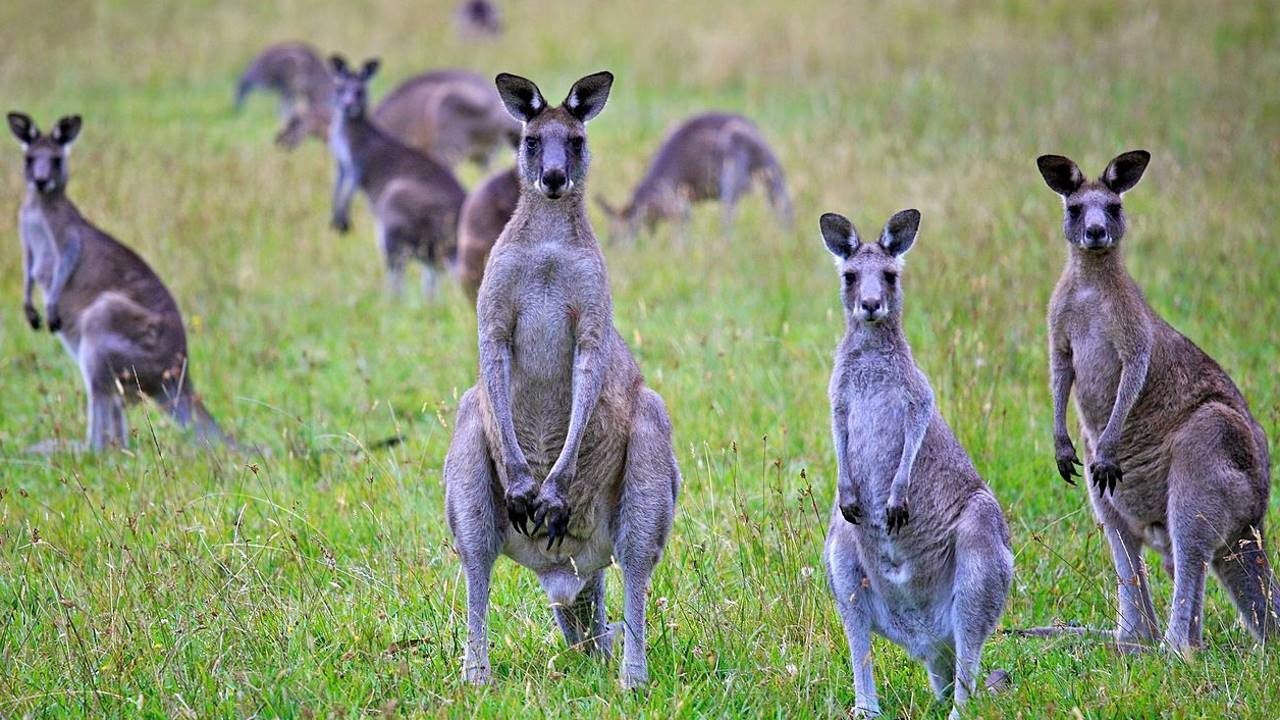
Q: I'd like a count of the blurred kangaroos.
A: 7